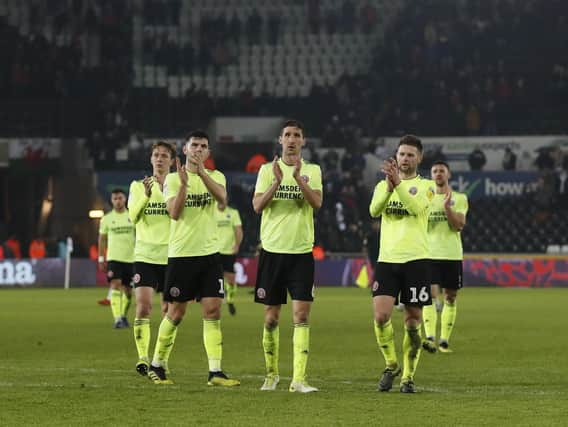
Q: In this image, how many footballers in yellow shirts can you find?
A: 7